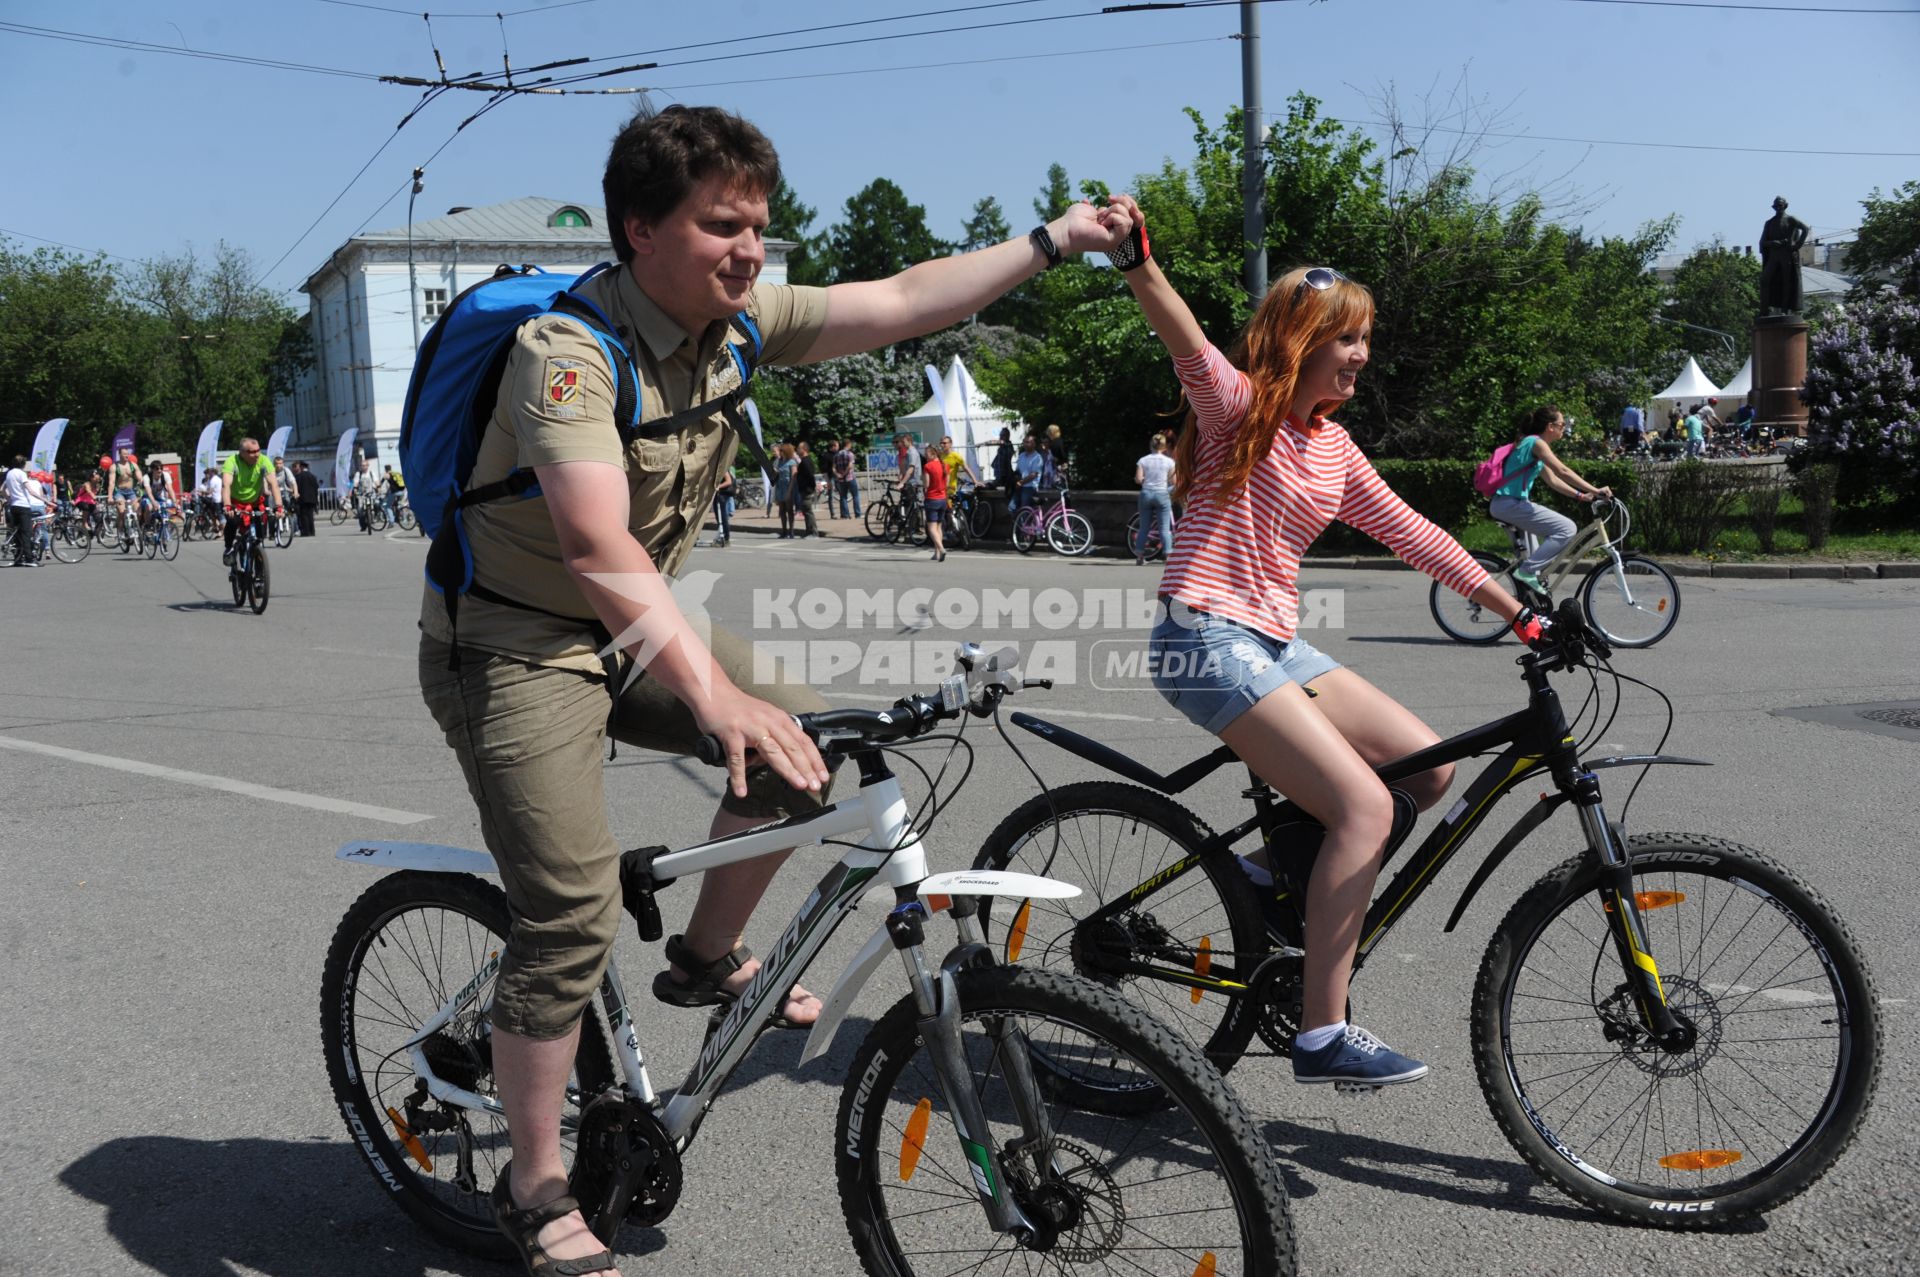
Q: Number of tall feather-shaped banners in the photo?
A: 8